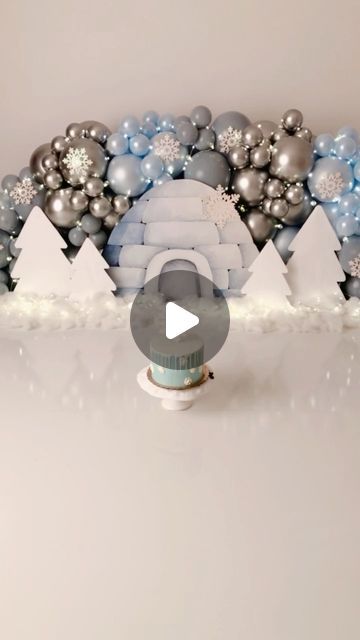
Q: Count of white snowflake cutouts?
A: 7